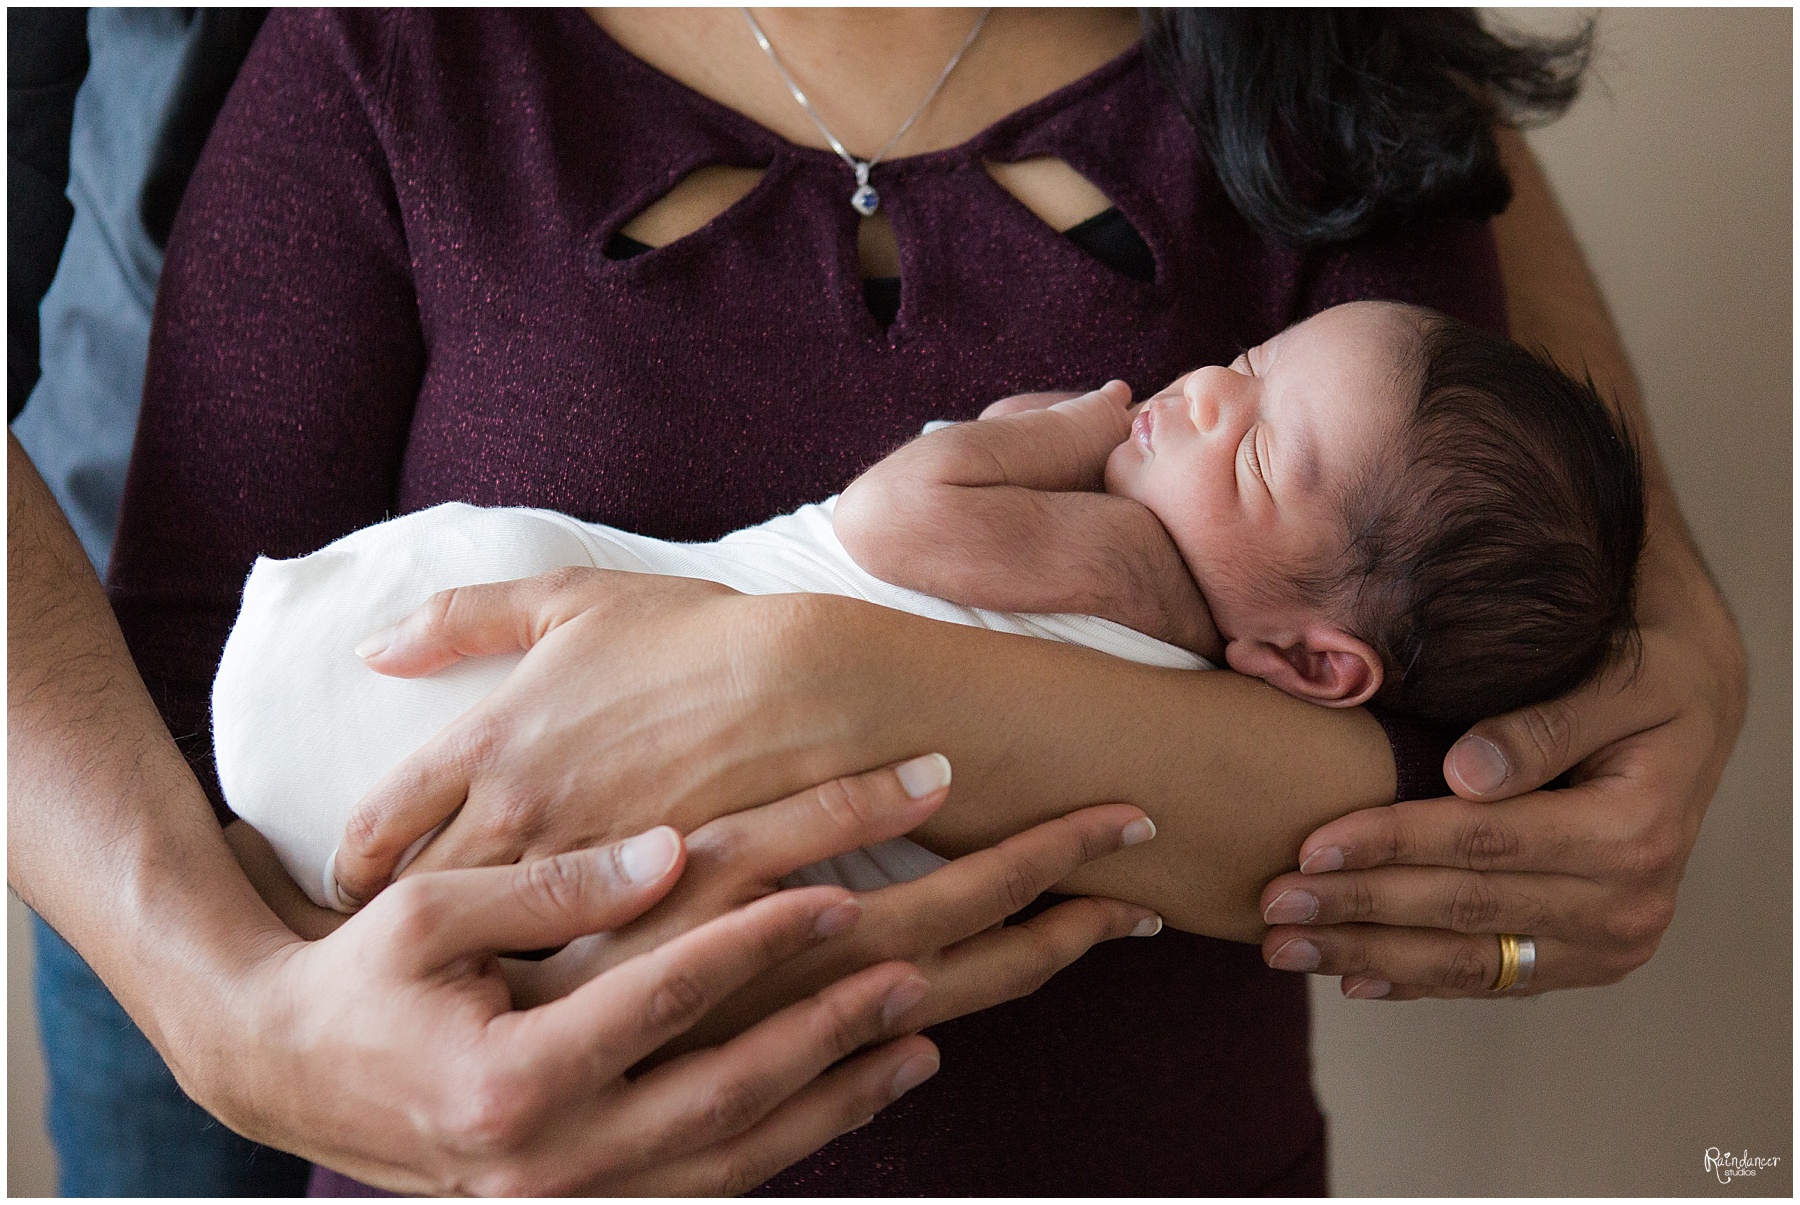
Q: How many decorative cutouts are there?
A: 3